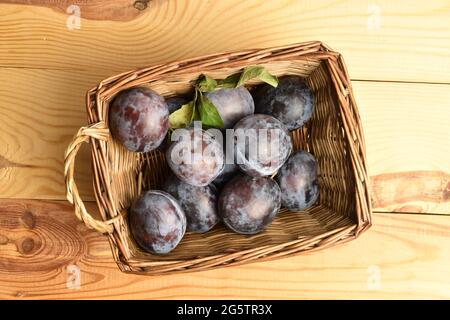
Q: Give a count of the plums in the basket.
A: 11